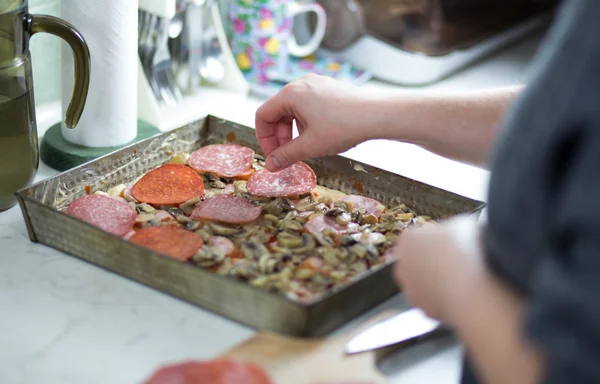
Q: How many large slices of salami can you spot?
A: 6